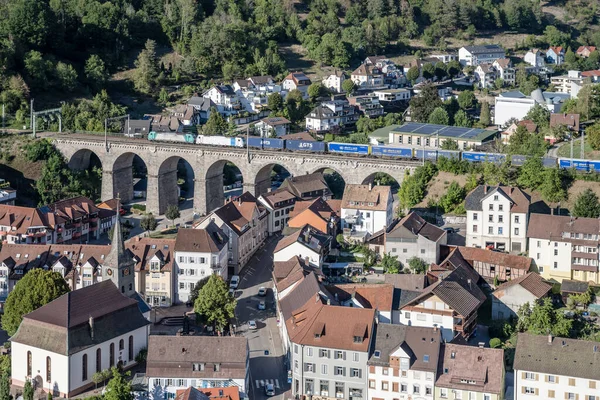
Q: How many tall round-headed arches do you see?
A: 7